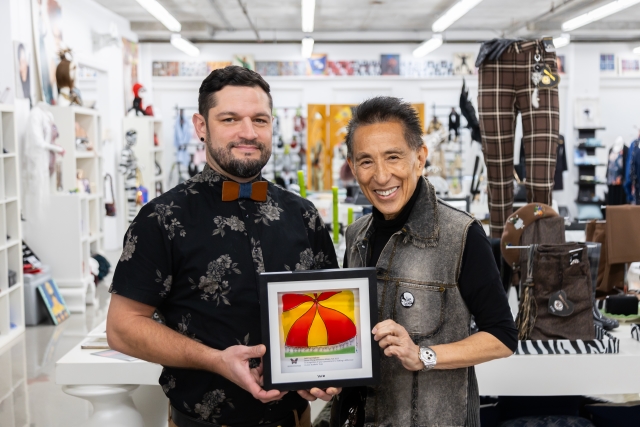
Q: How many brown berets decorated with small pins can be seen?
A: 1